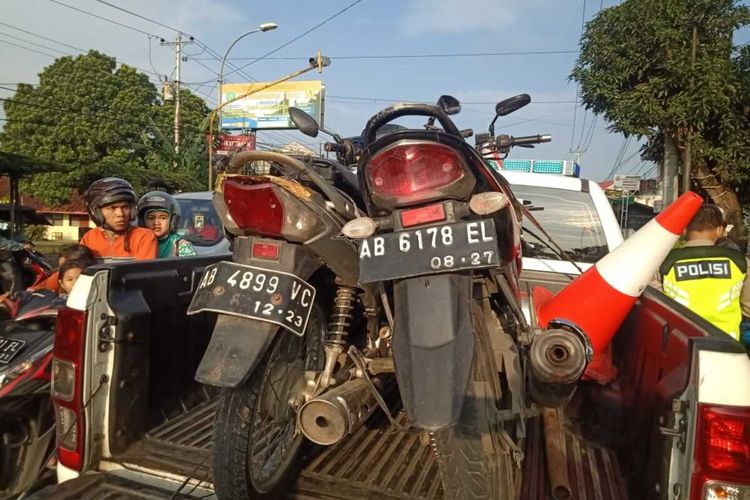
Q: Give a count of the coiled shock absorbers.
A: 1